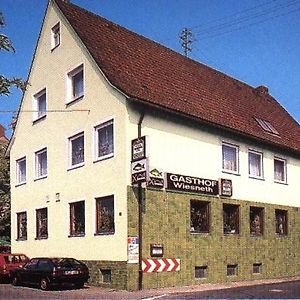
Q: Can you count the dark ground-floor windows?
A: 8